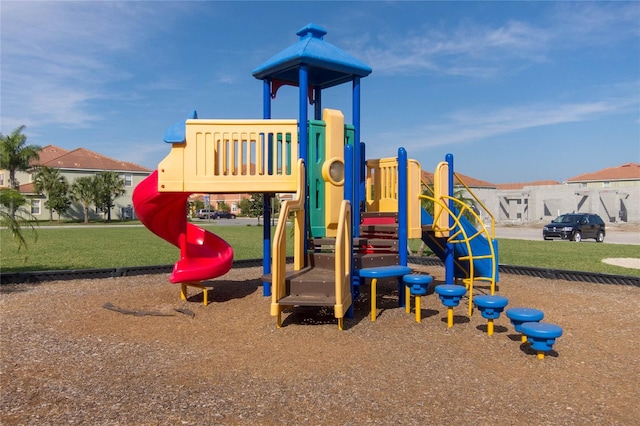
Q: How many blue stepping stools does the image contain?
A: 5